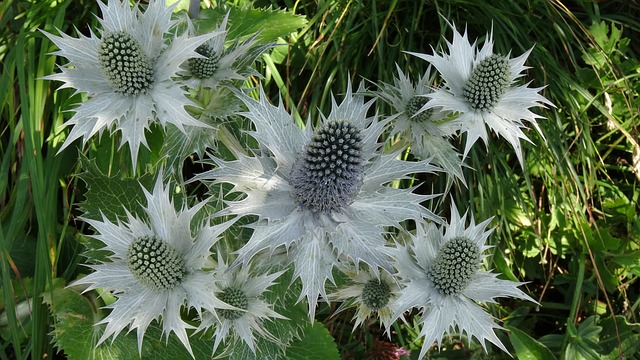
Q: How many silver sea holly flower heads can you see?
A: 9